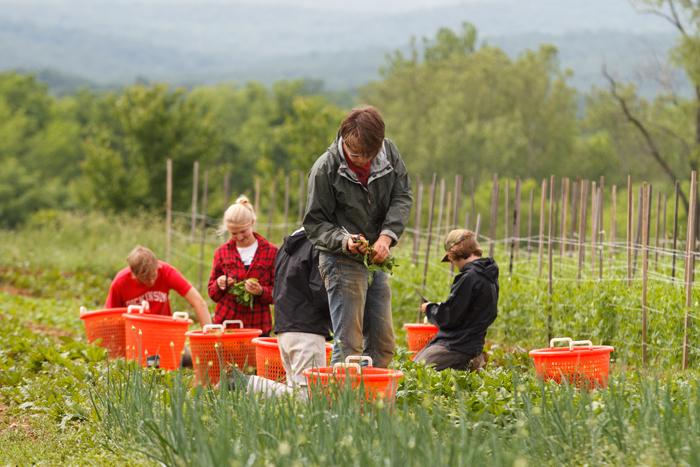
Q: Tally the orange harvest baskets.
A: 7